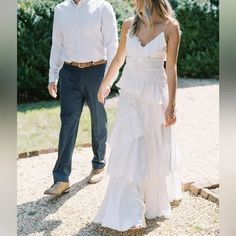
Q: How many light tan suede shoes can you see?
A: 2